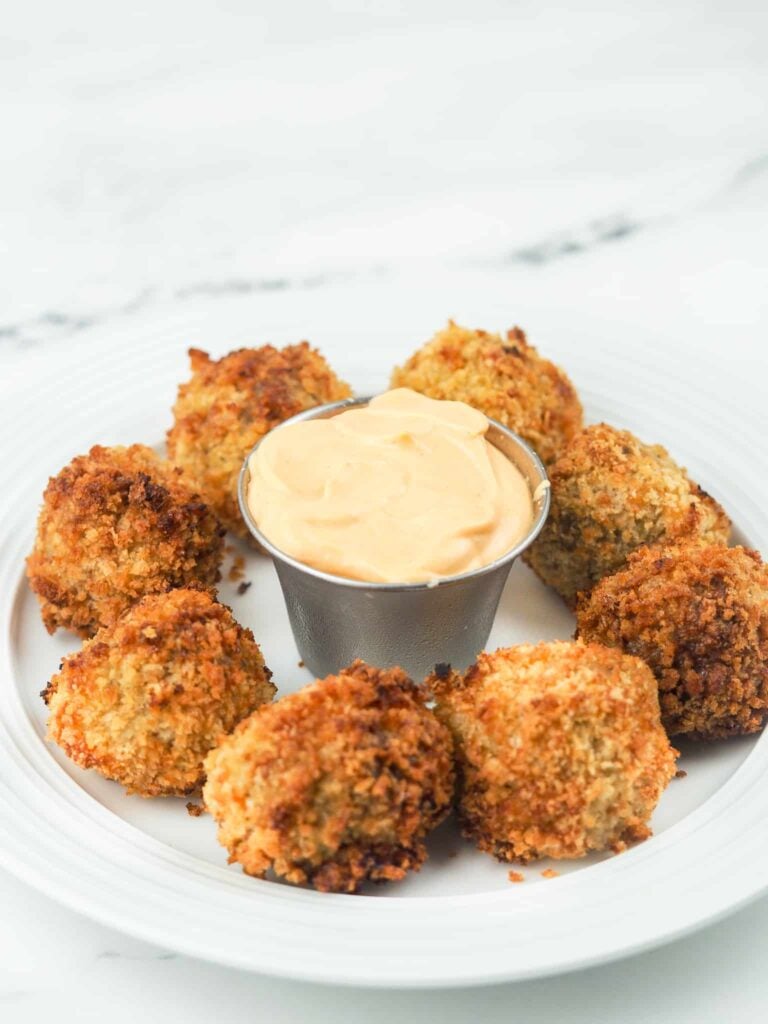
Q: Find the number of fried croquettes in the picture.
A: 8